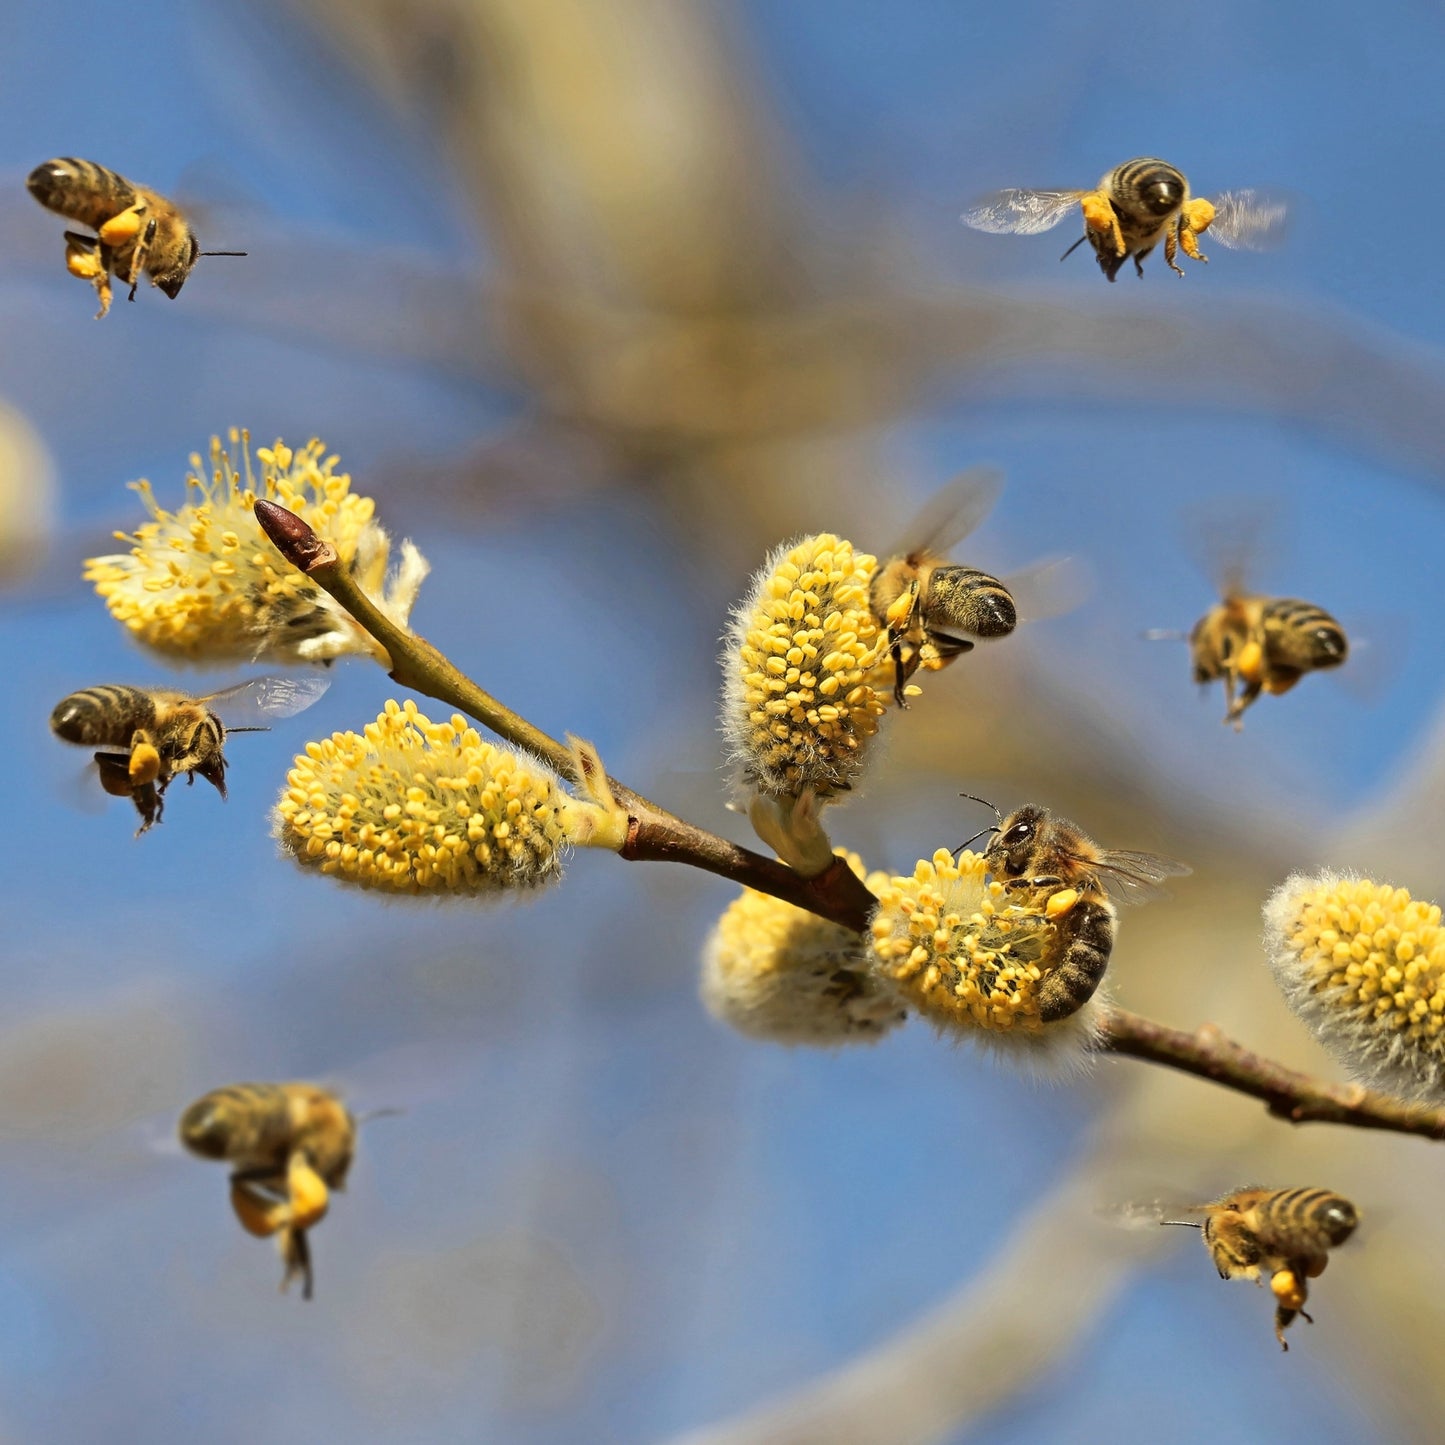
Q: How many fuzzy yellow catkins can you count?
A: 6